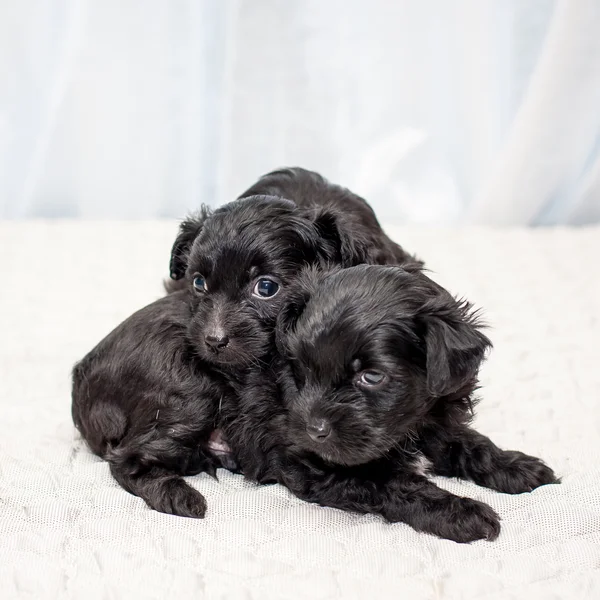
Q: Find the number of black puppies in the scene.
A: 2